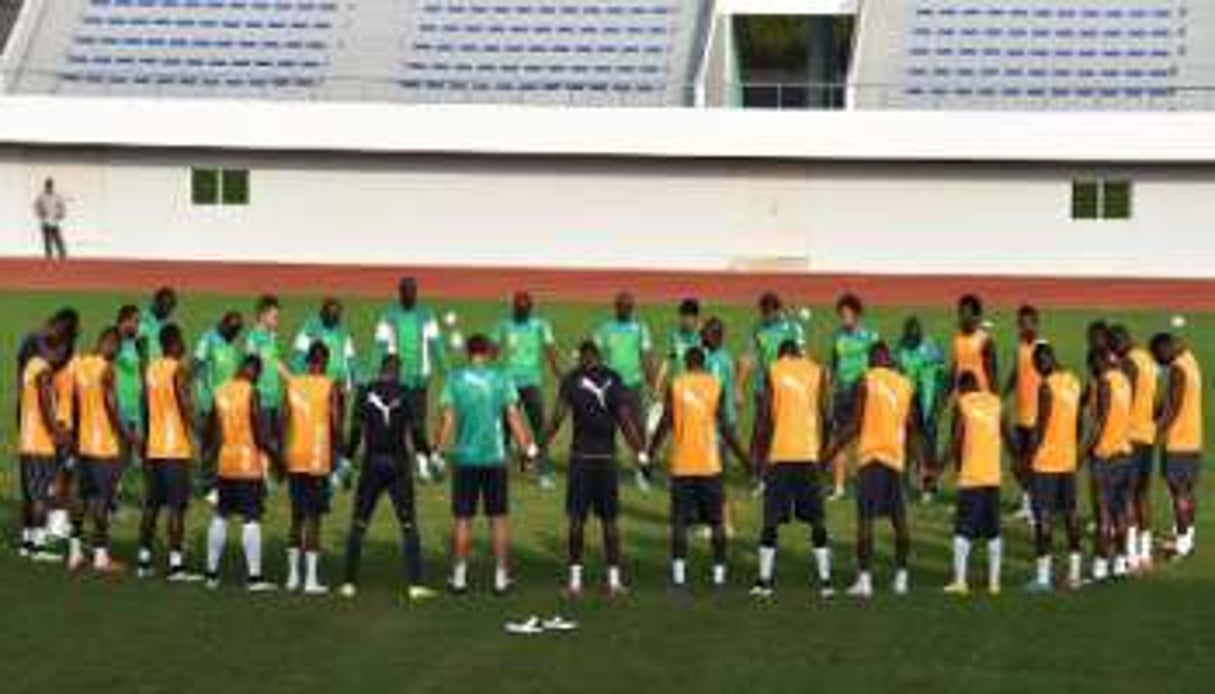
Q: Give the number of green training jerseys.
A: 14